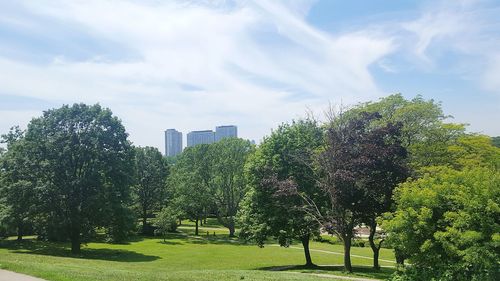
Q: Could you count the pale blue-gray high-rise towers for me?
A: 3